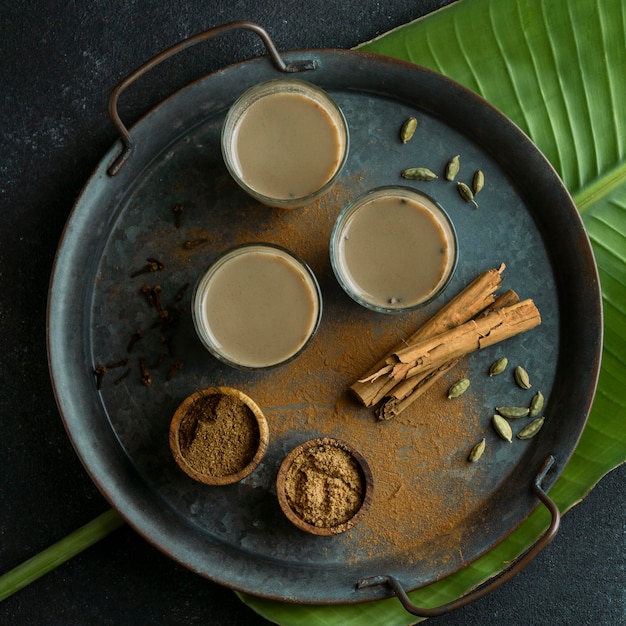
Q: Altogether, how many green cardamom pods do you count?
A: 13